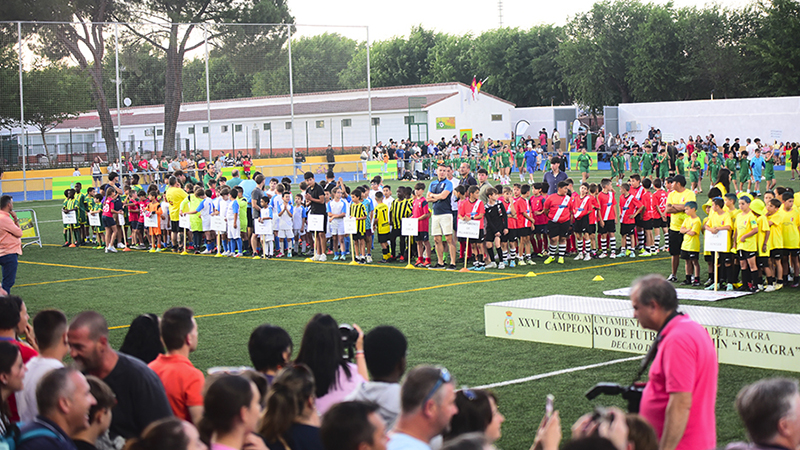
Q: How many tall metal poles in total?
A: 5